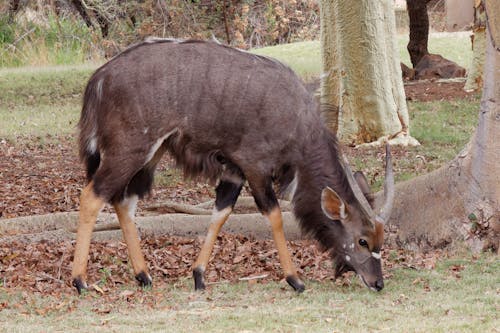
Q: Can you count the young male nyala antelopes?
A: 1